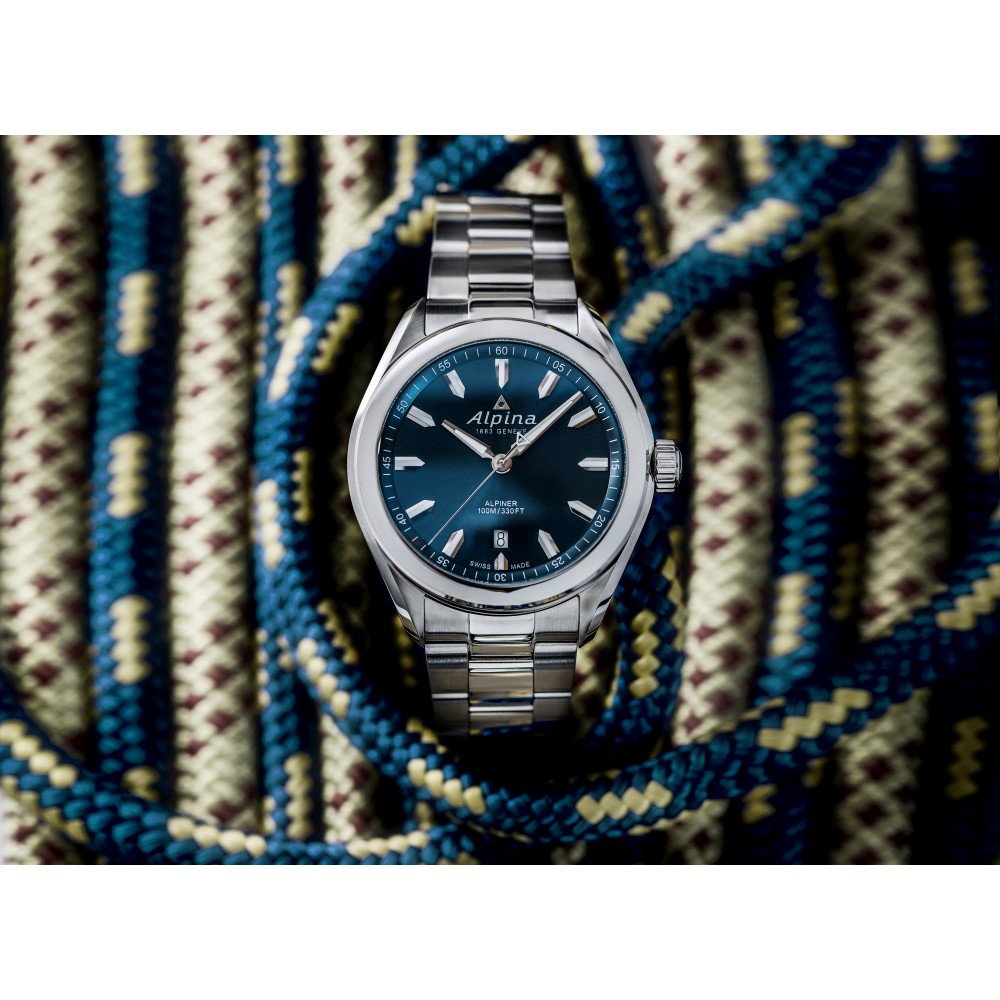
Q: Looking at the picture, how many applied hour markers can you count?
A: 12